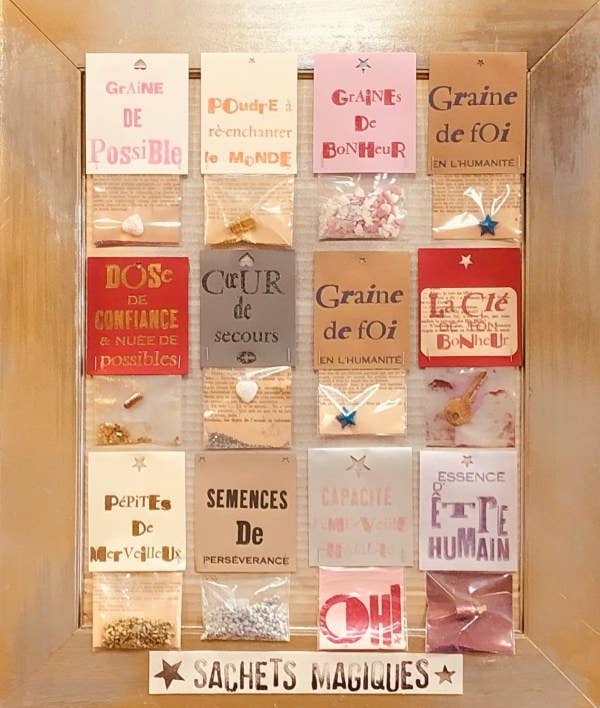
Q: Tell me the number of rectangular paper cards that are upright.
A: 12